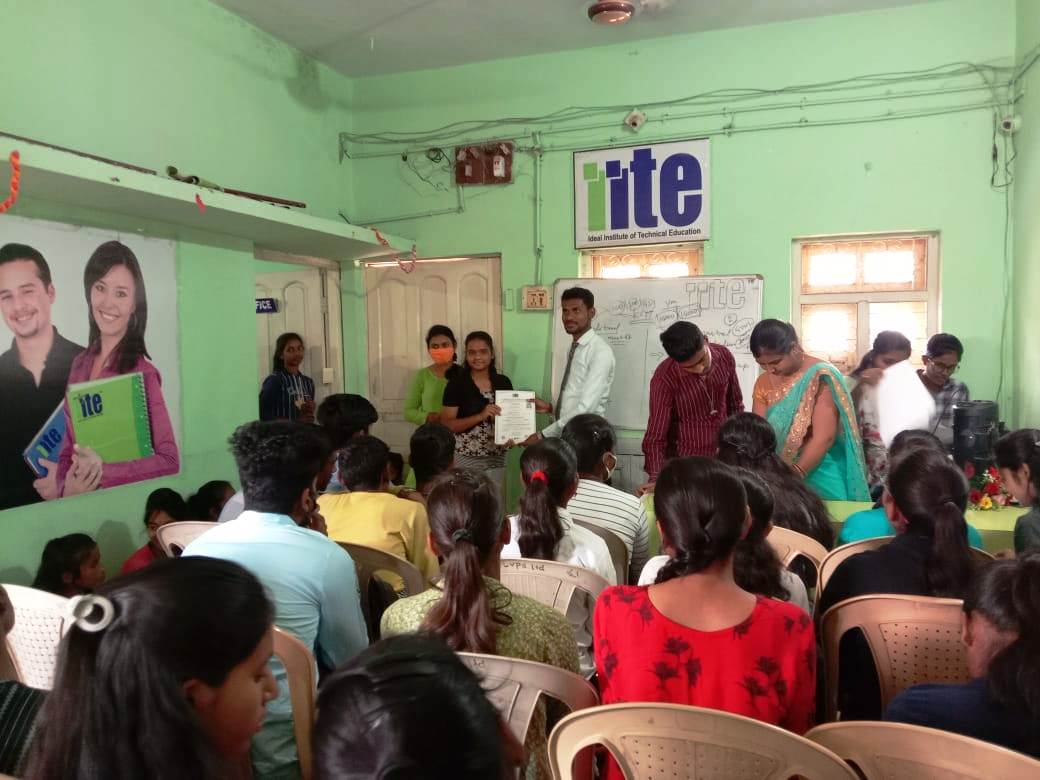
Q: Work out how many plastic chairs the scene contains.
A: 12